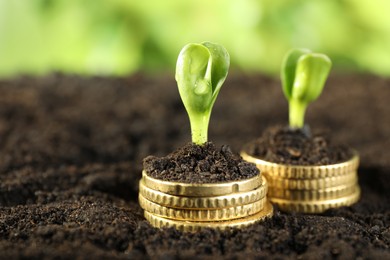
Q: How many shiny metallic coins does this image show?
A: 8